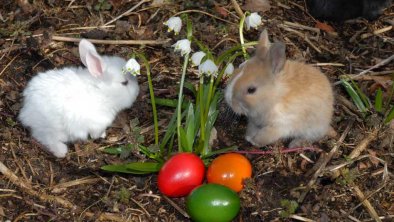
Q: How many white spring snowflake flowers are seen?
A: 7